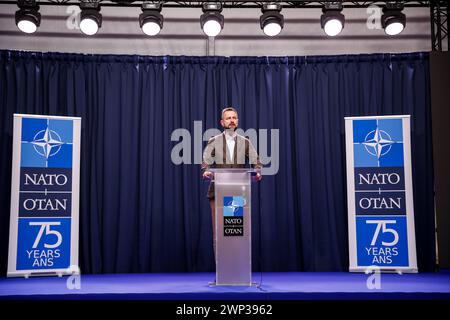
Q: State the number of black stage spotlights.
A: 7